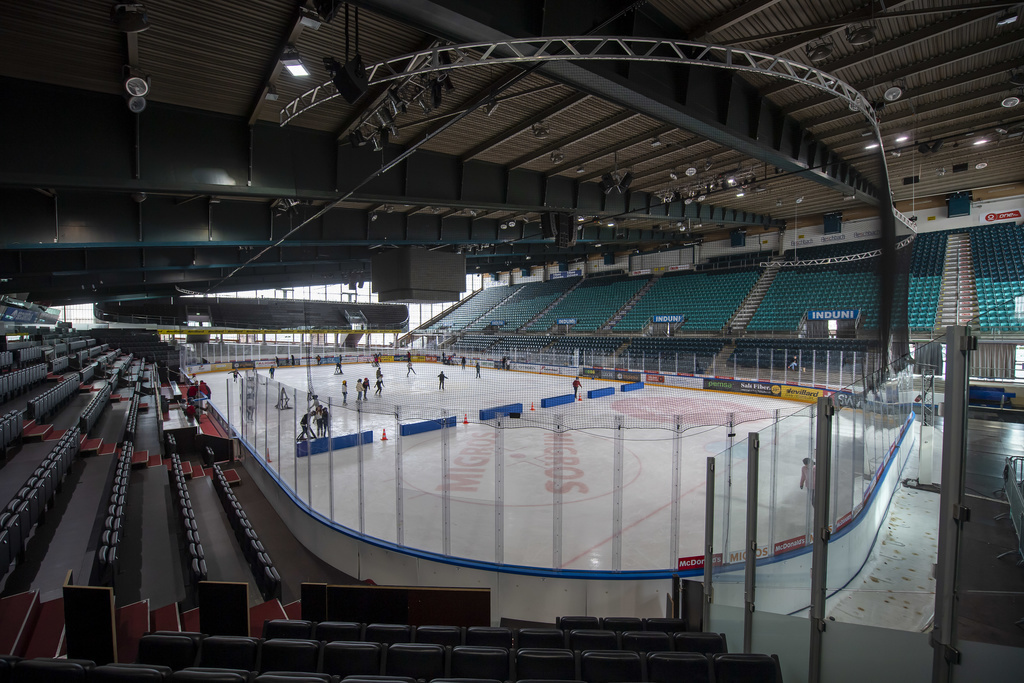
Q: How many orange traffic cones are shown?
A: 5